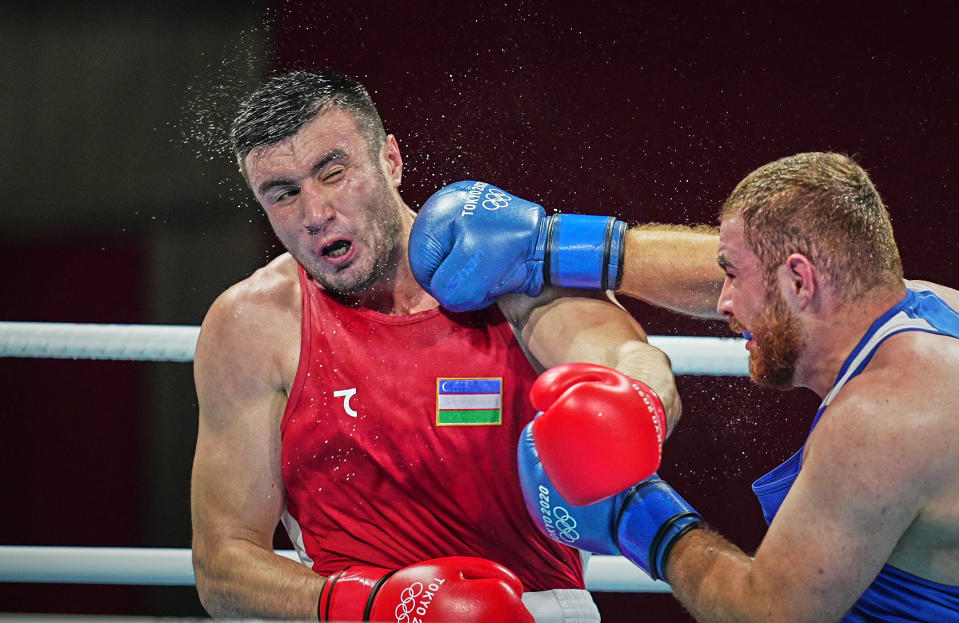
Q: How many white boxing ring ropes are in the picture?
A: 2